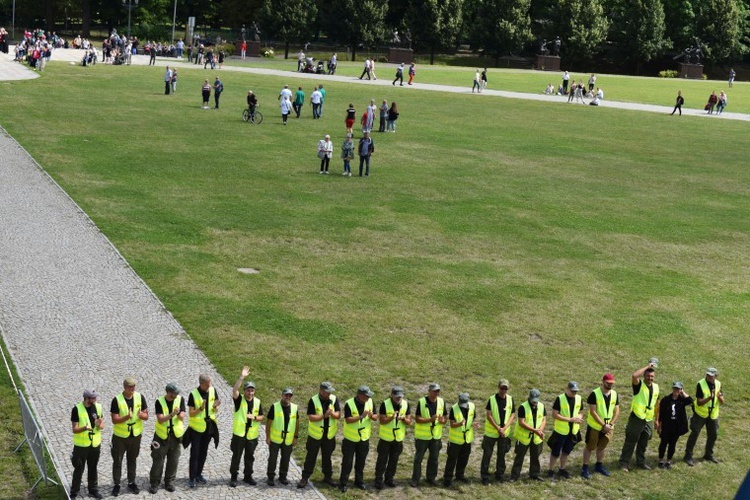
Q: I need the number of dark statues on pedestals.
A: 4